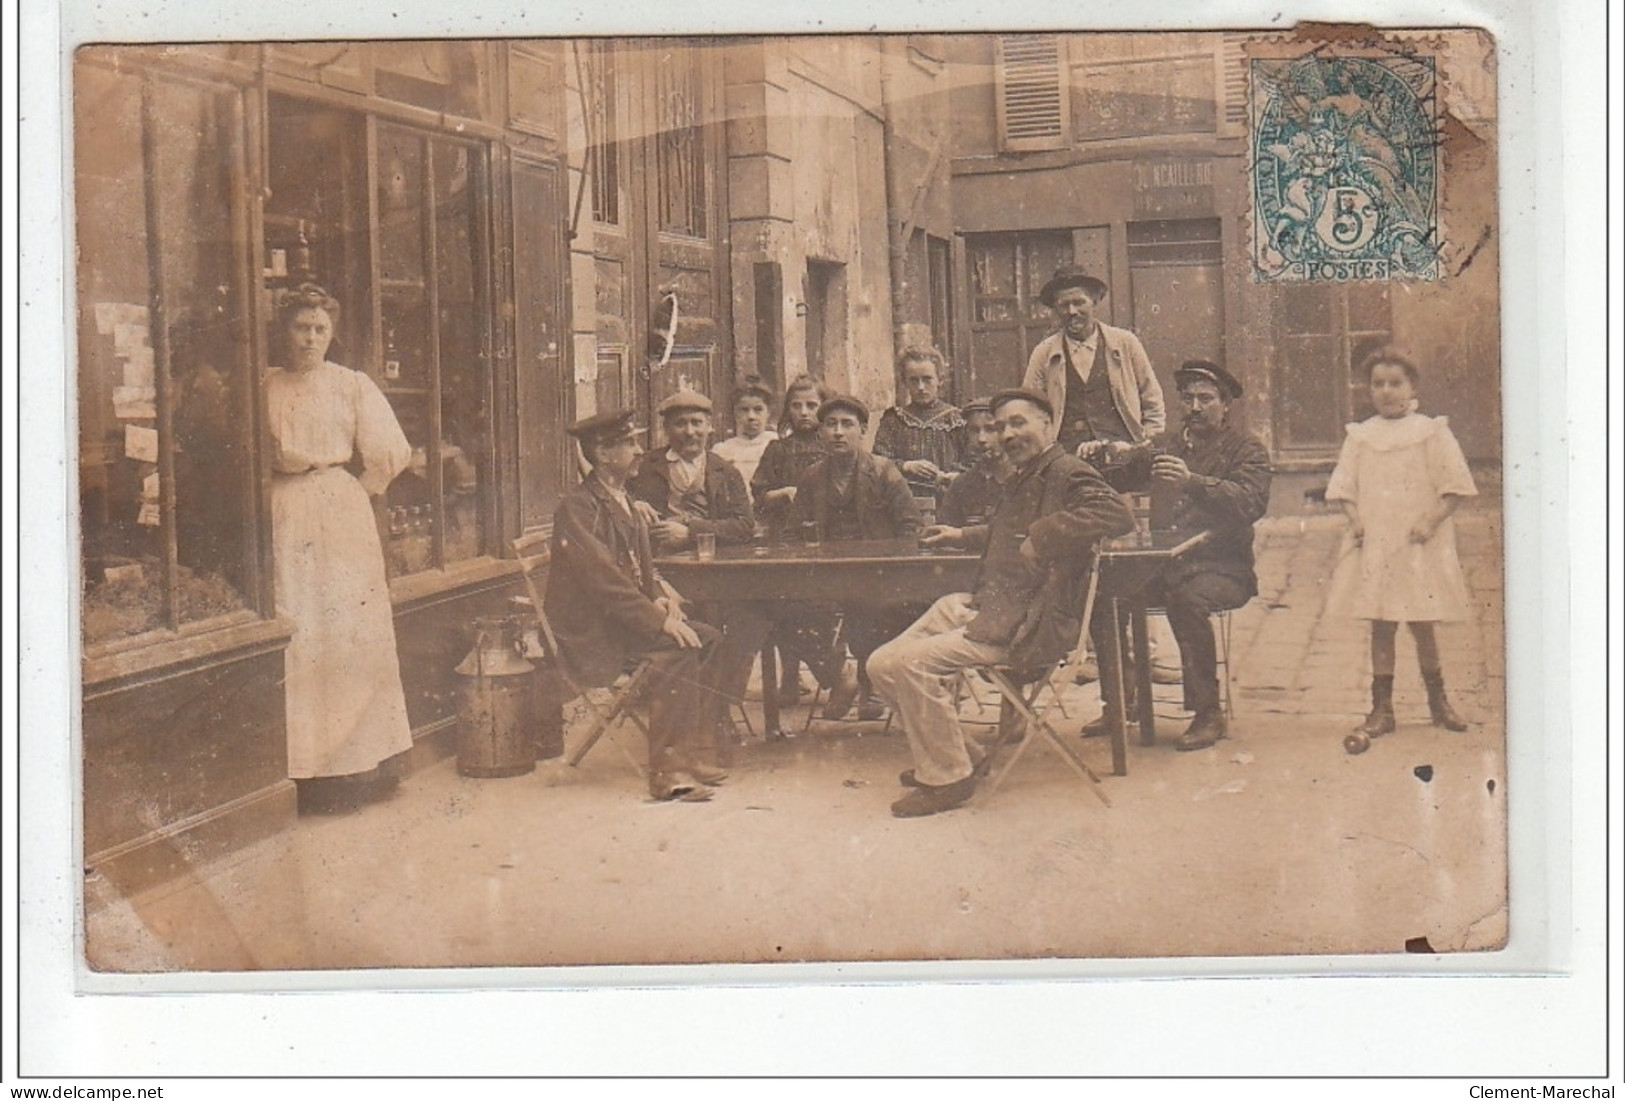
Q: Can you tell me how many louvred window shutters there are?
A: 2